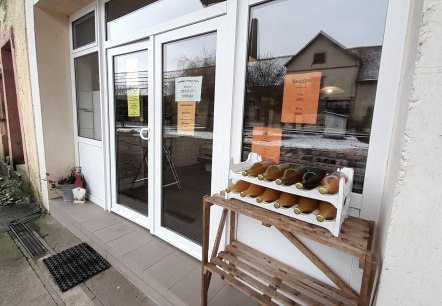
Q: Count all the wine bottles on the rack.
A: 11